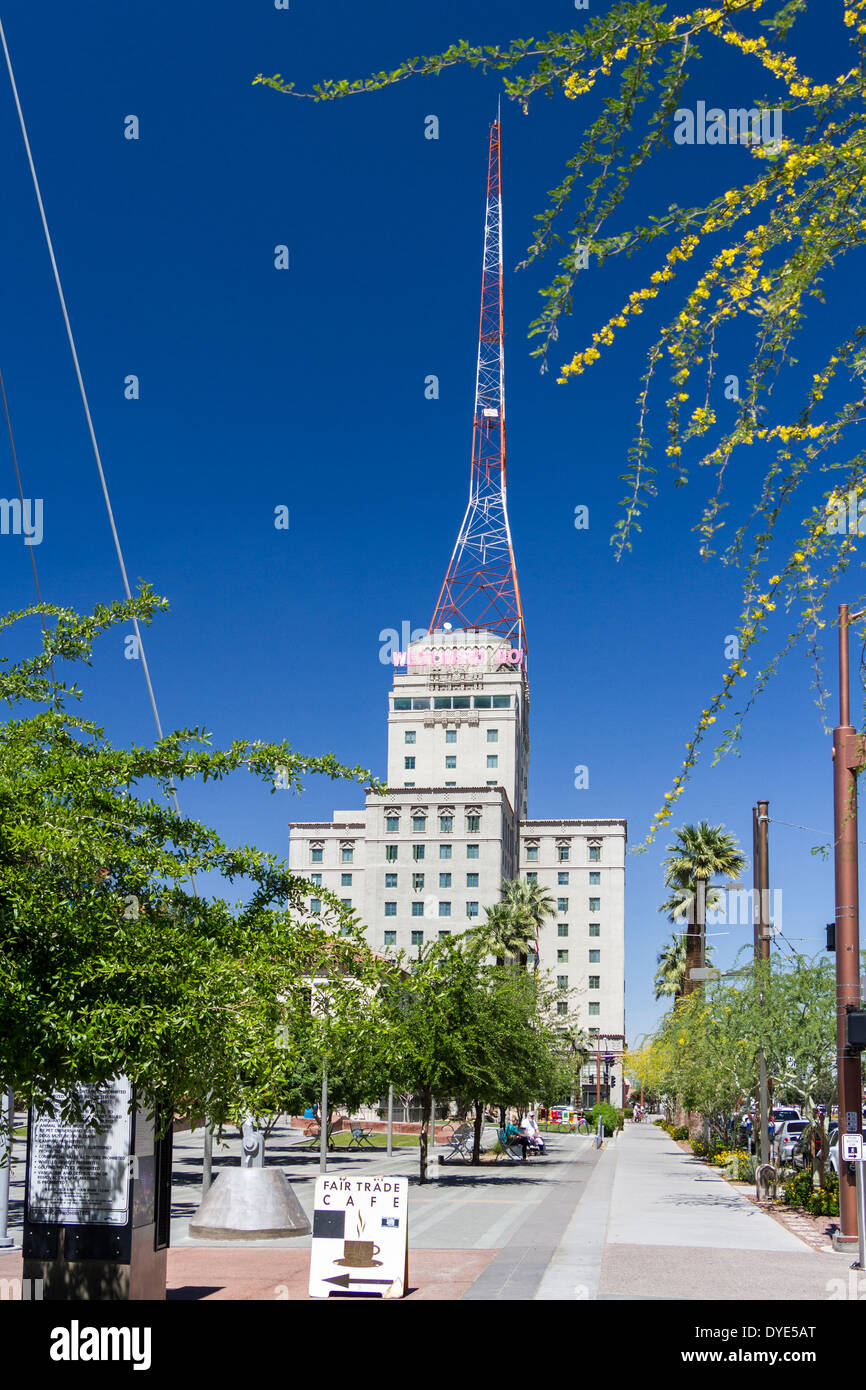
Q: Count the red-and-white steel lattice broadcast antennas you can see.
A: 1